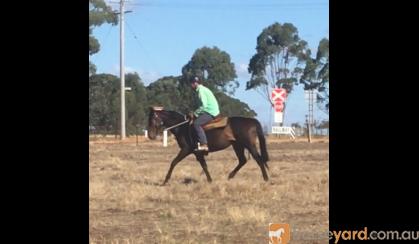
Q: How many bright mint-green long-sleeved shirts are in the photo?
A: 1